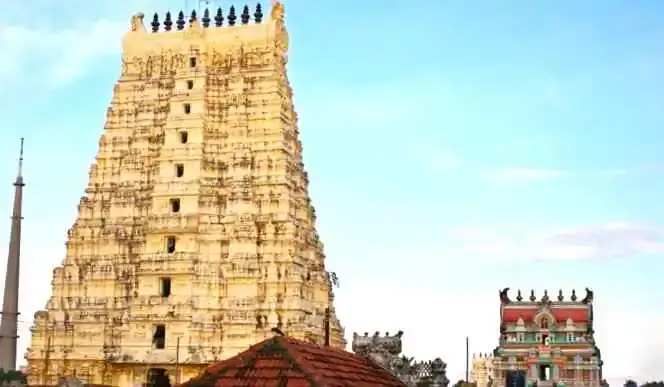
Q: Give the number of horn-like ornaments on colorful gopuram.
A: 2